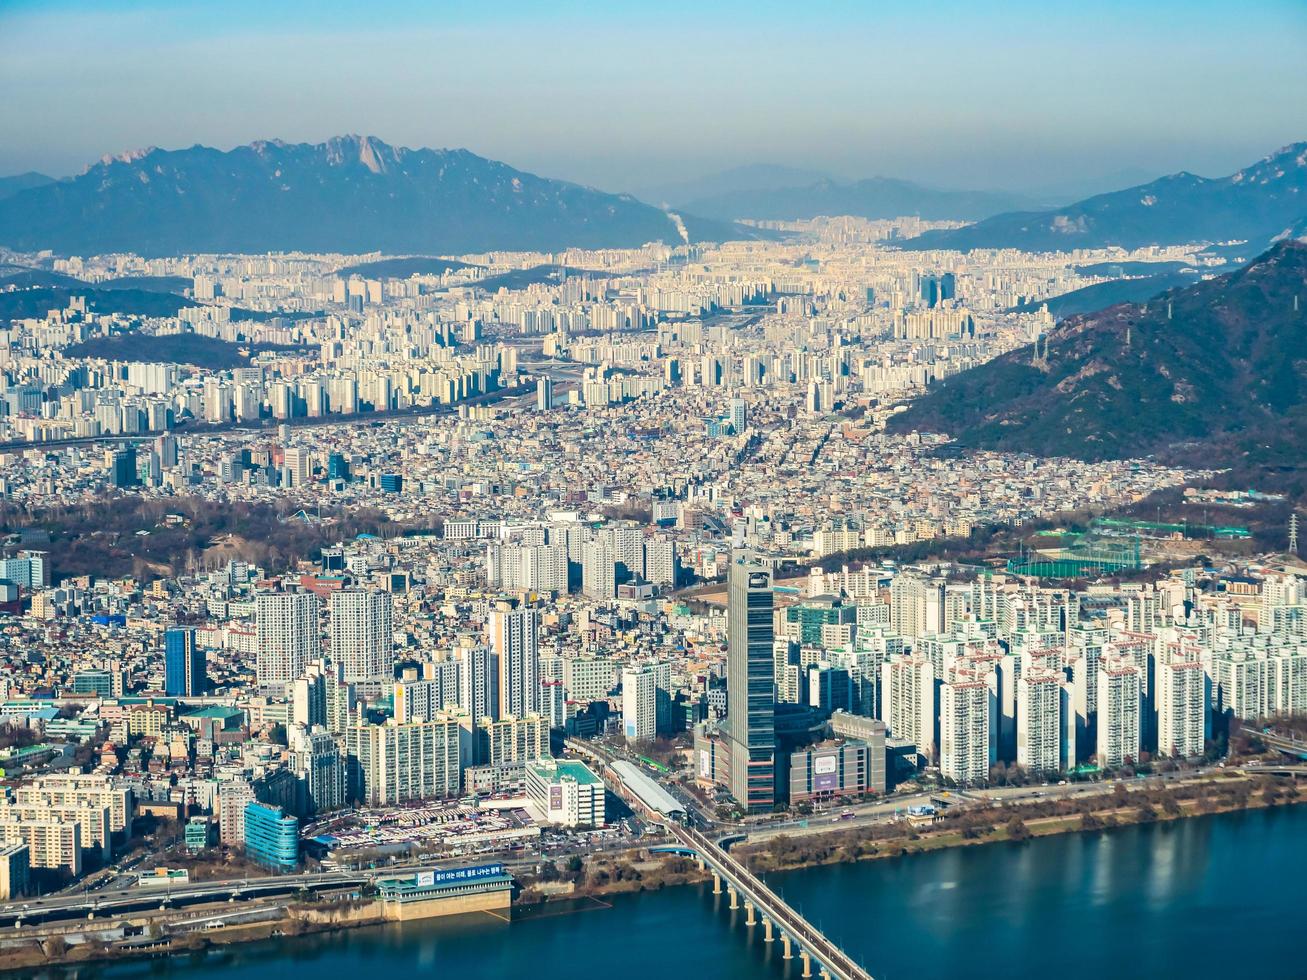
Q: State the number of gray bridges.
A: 1